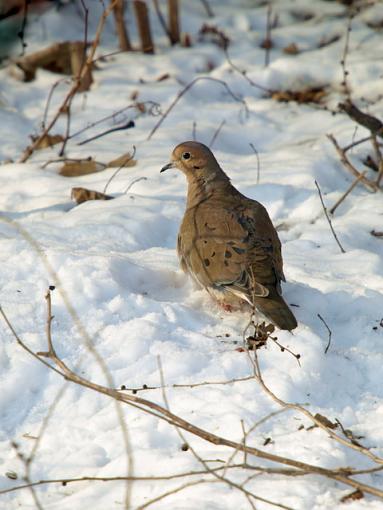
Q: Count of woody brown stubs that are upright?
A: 3